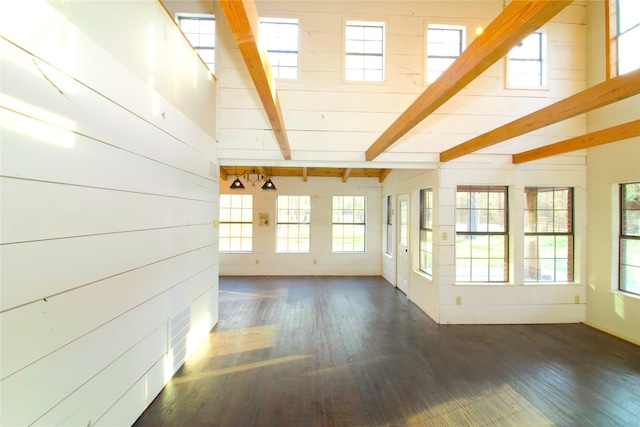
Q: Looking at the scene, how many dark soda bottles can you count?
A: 0